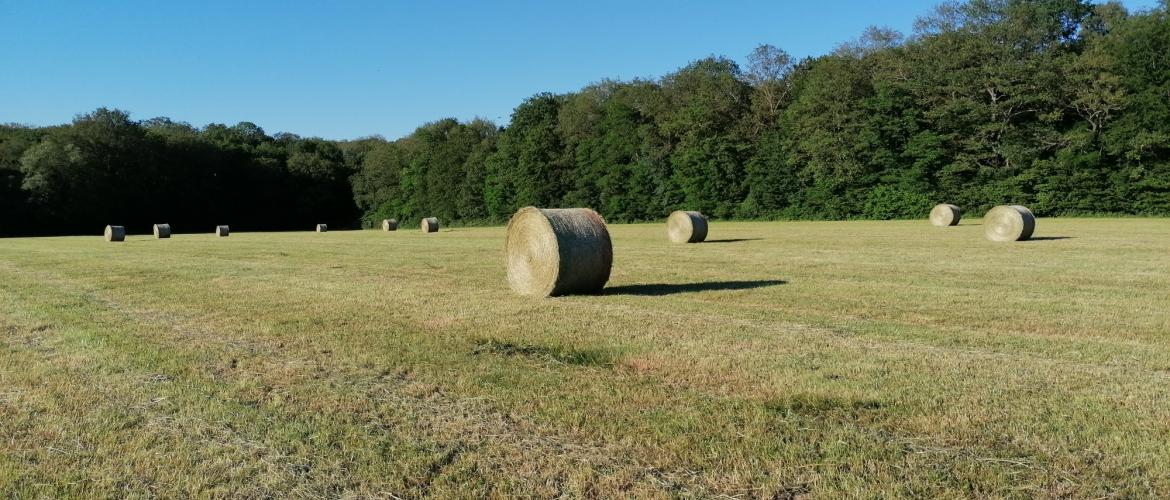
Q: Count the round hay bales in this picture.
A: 10